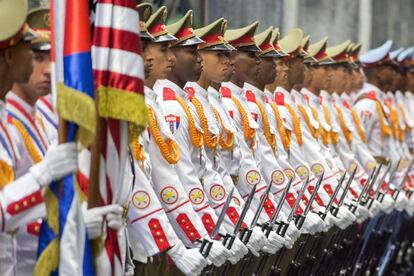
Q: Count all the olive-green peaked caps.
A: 15